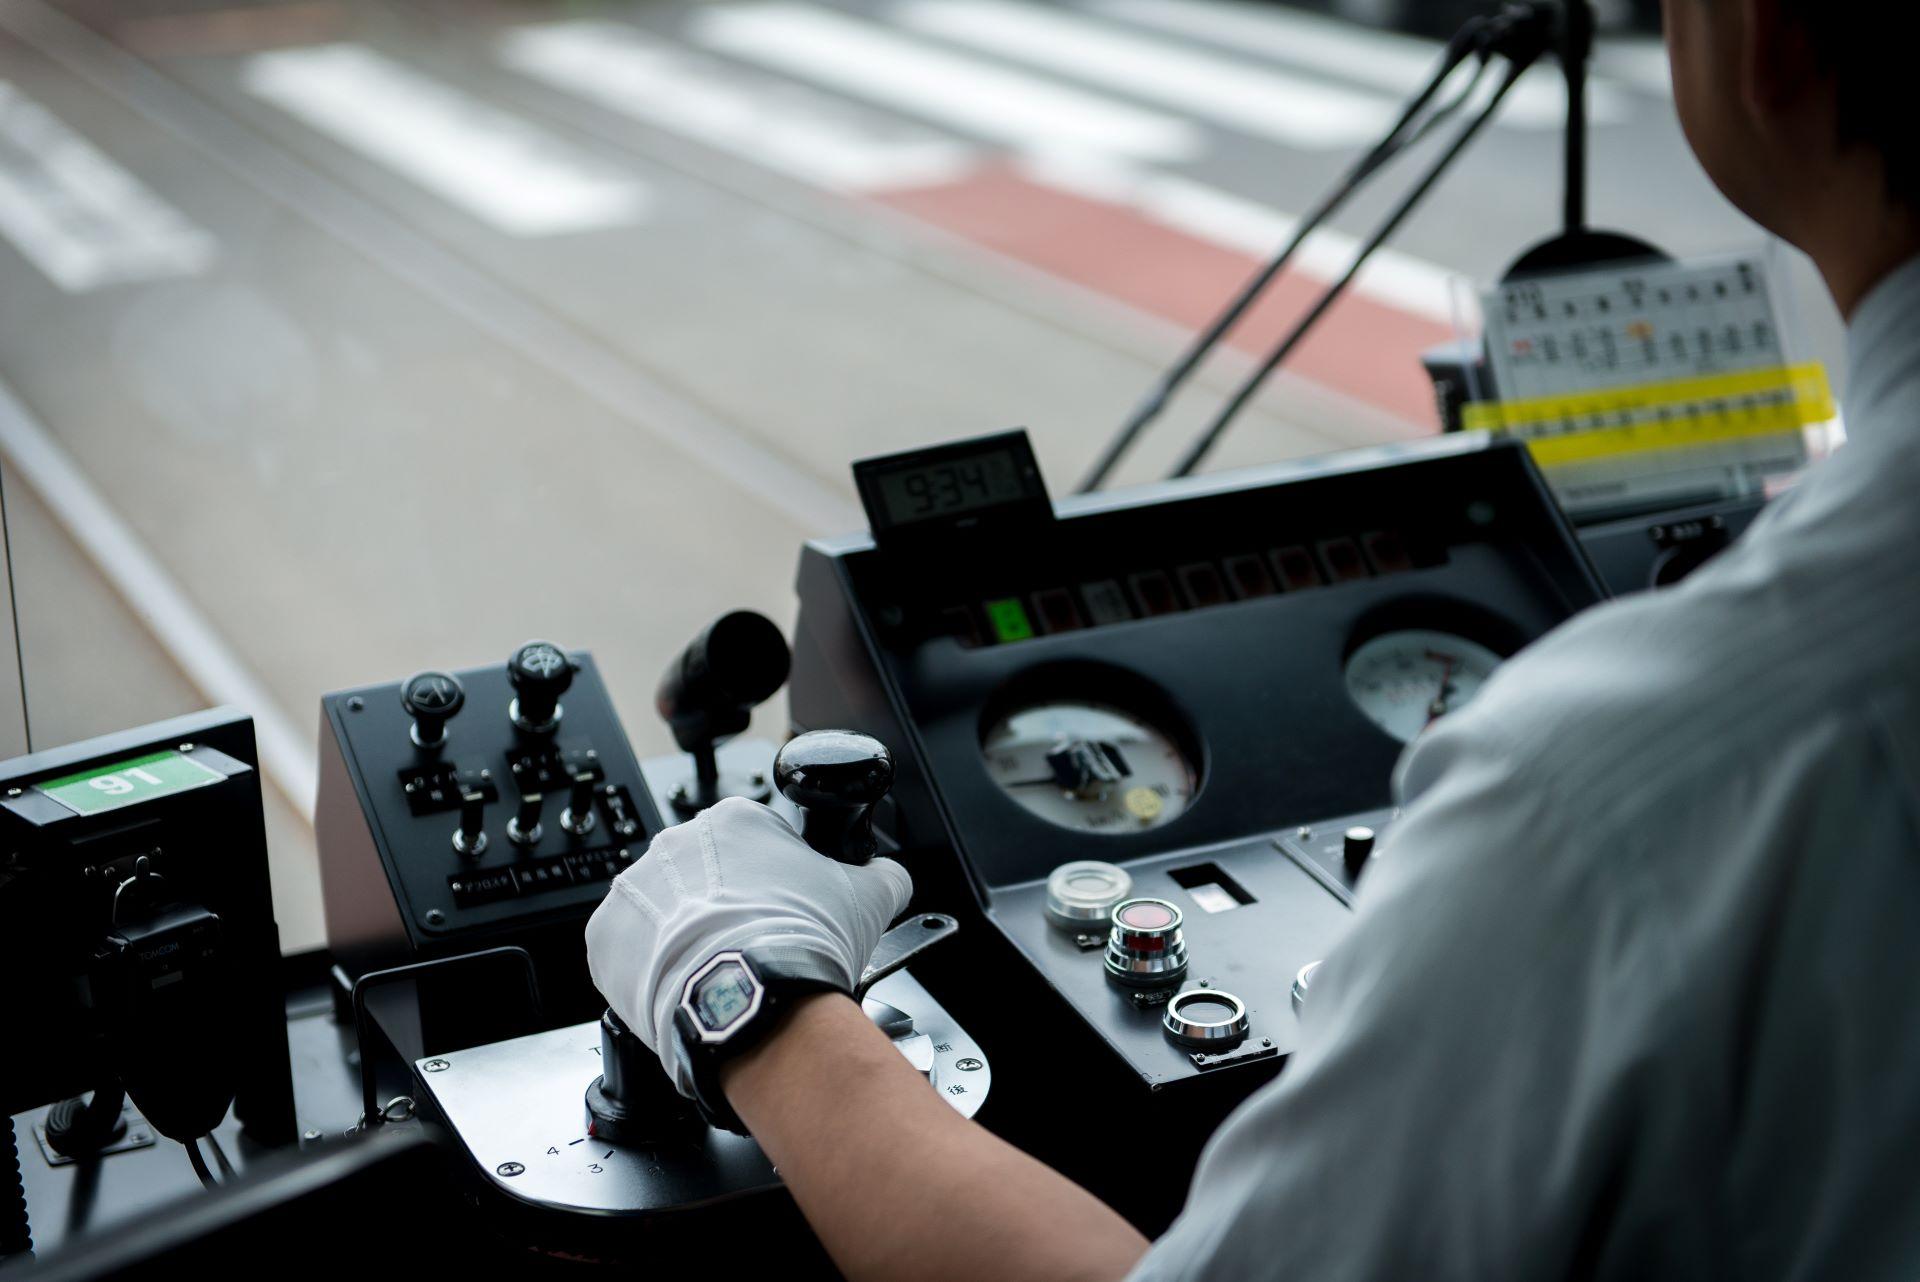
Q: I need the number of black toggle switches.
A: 3